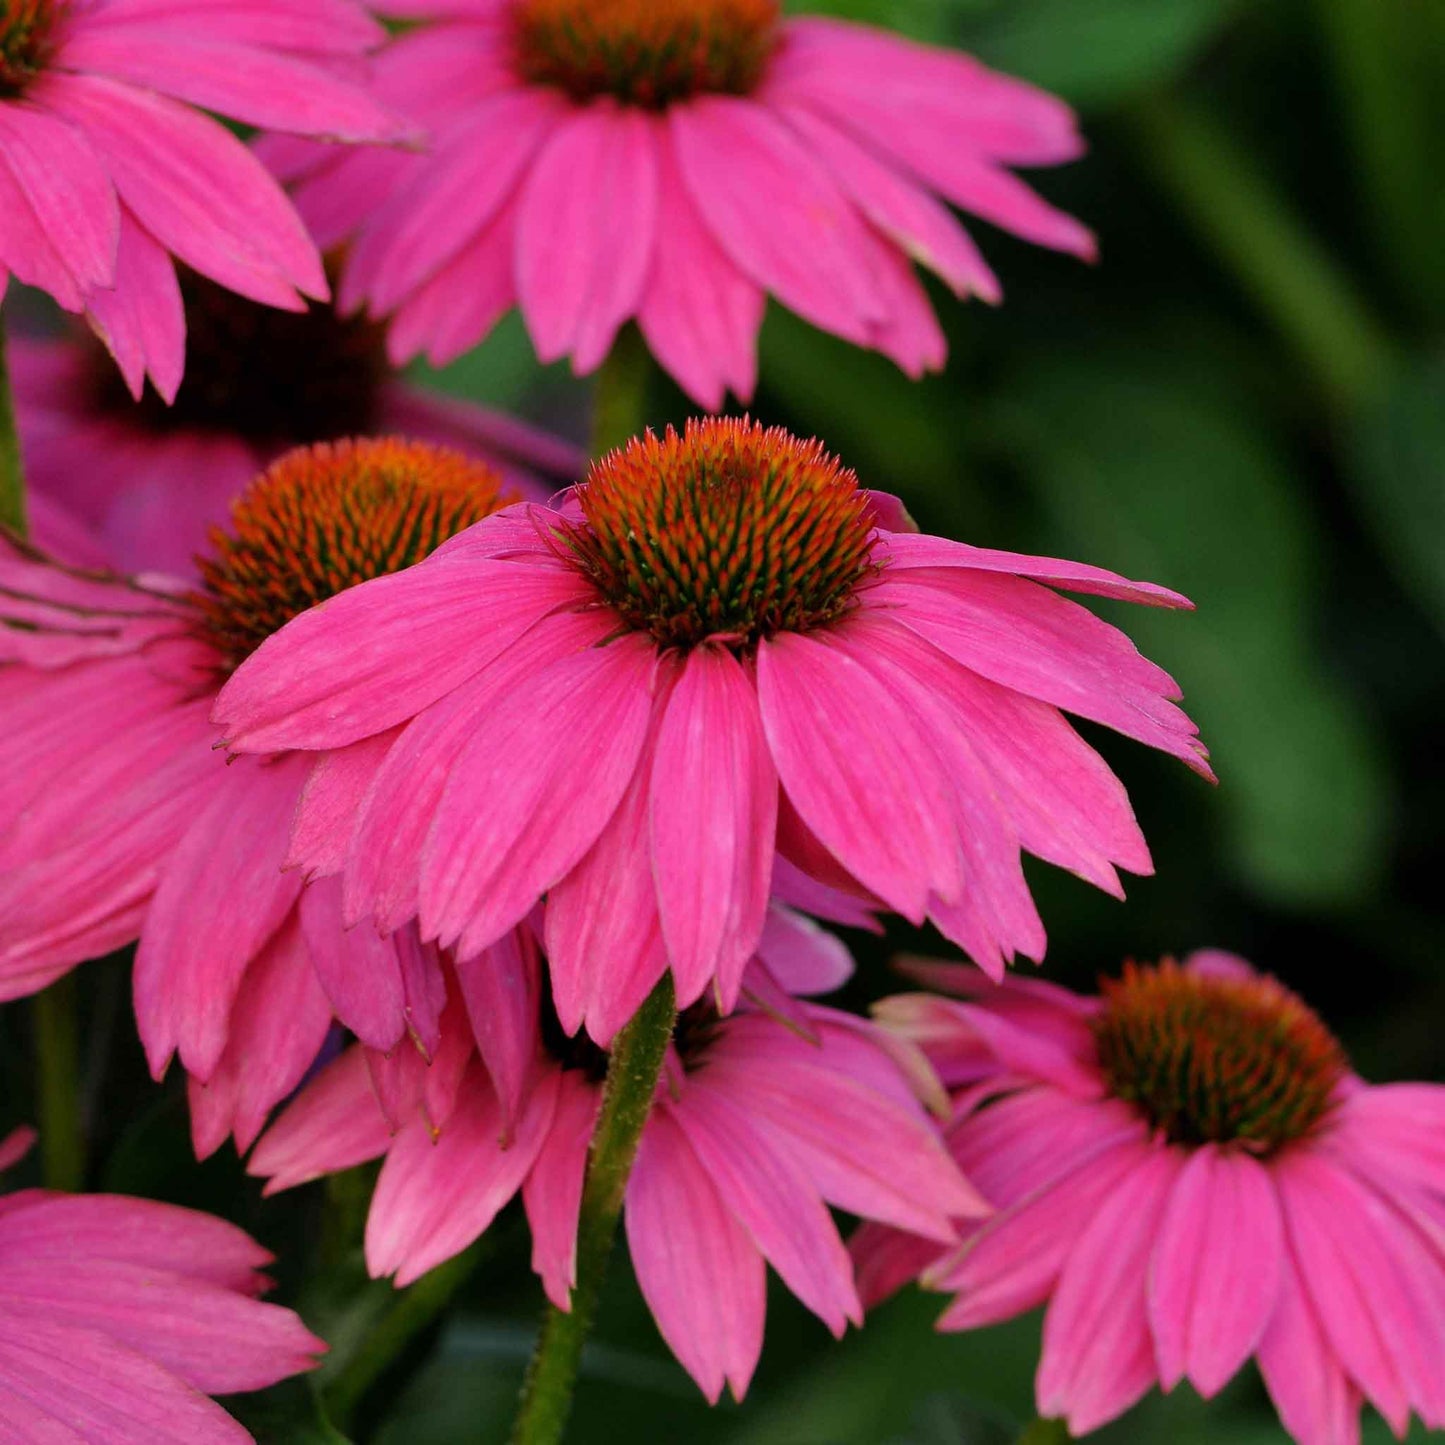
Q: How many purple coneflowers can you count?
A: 8